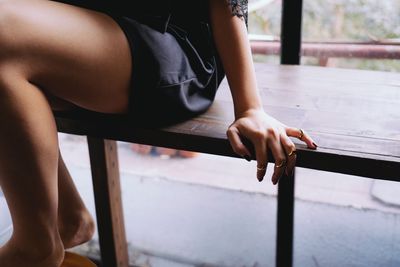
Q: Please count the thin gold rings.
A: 4